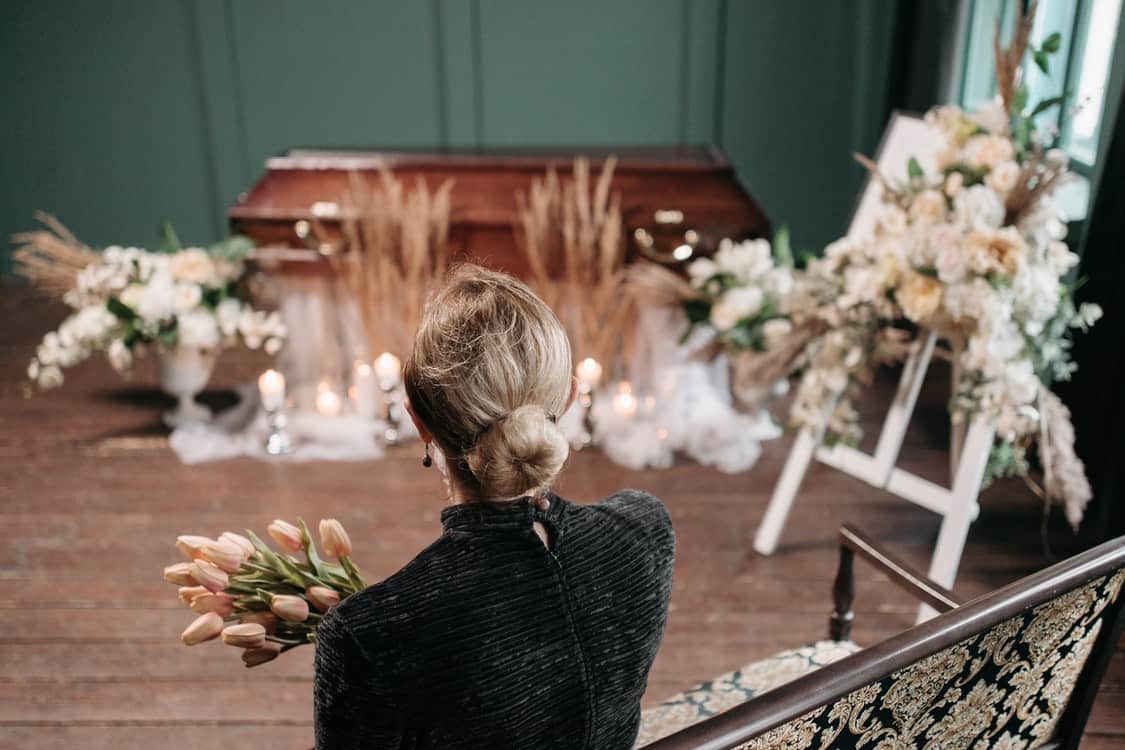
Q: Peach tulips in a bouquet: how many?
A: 15